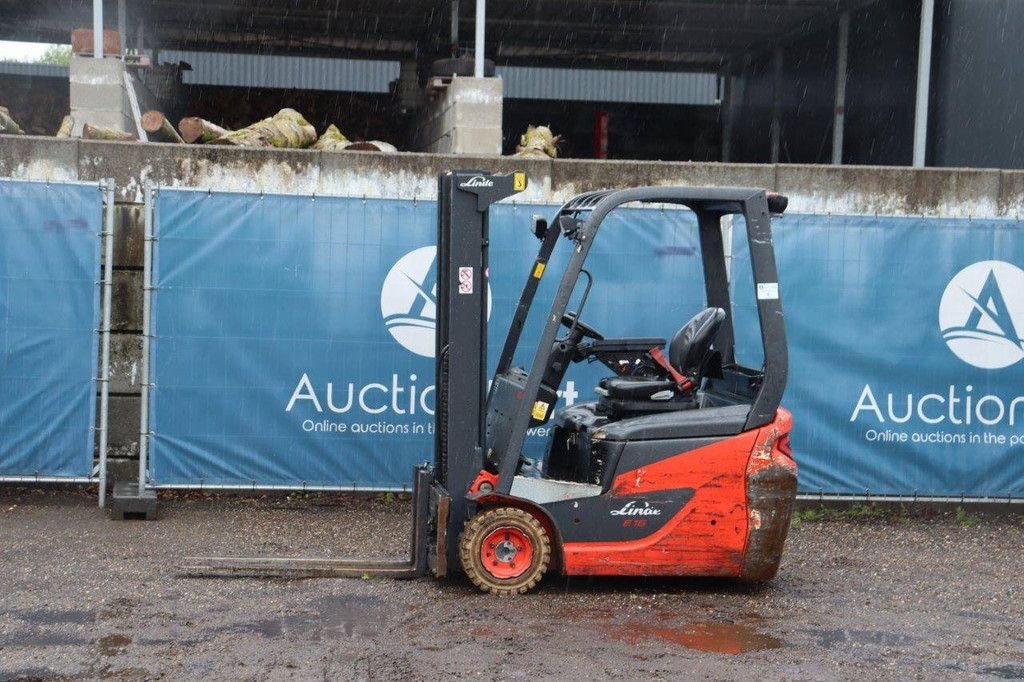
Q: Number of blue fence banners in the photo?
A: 3